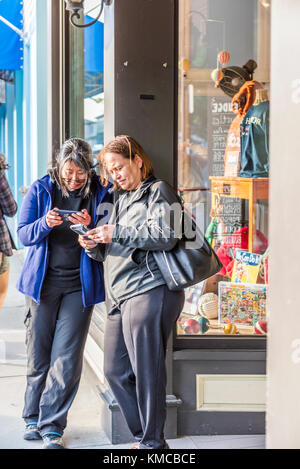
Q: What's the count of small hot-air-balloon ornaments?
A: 3